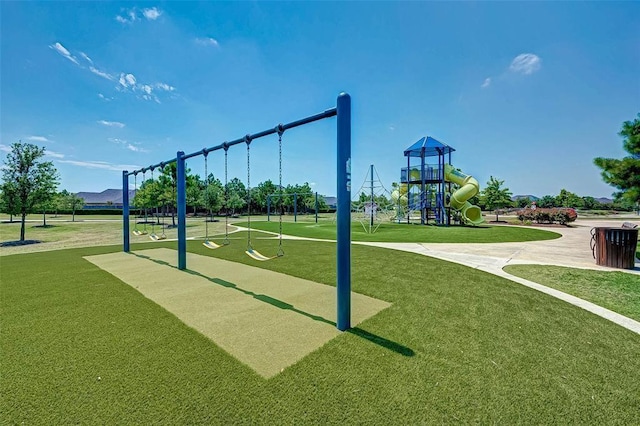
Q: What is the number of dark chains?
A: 8